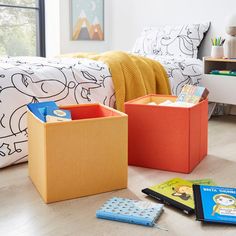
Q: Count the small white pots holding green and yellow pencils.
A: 1